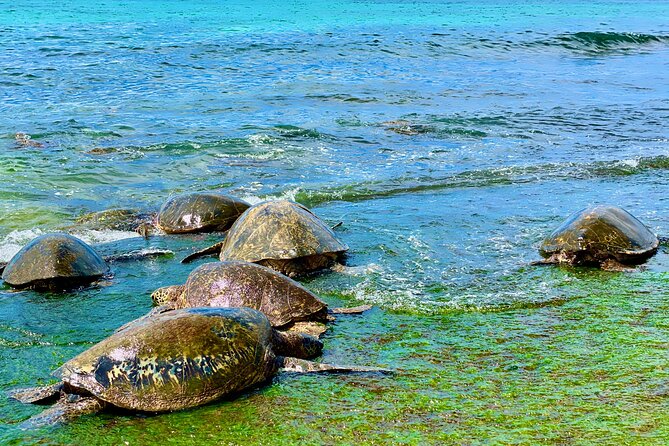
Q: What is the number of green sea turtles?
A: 6